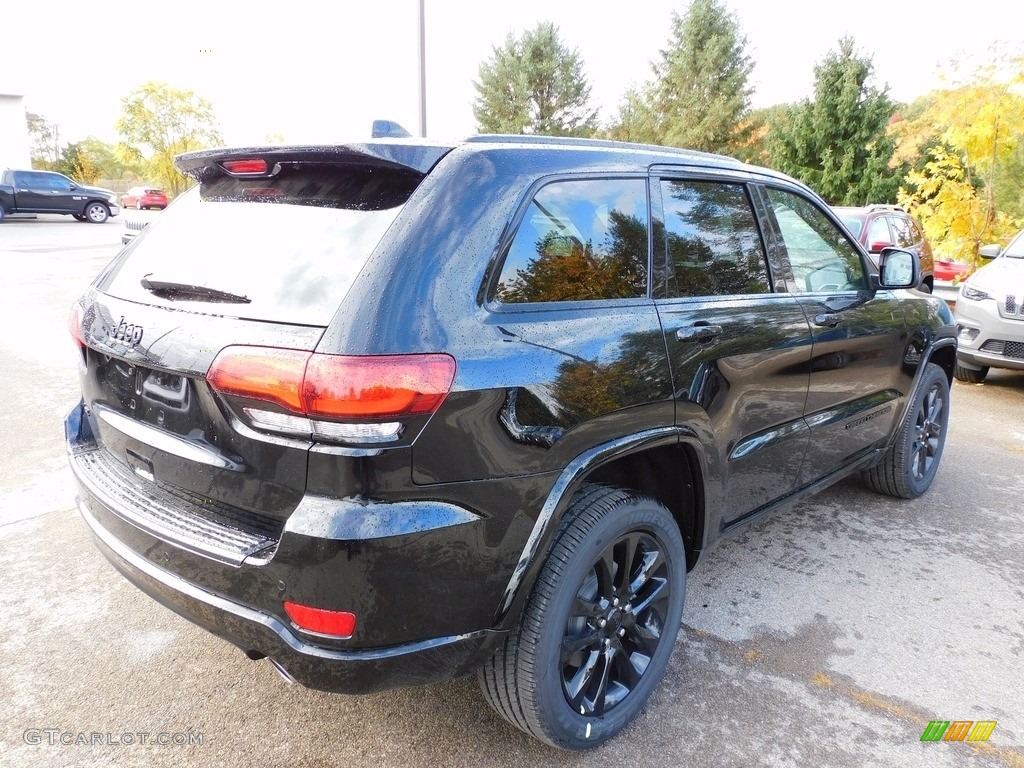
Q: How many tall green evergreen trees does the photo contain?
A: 3